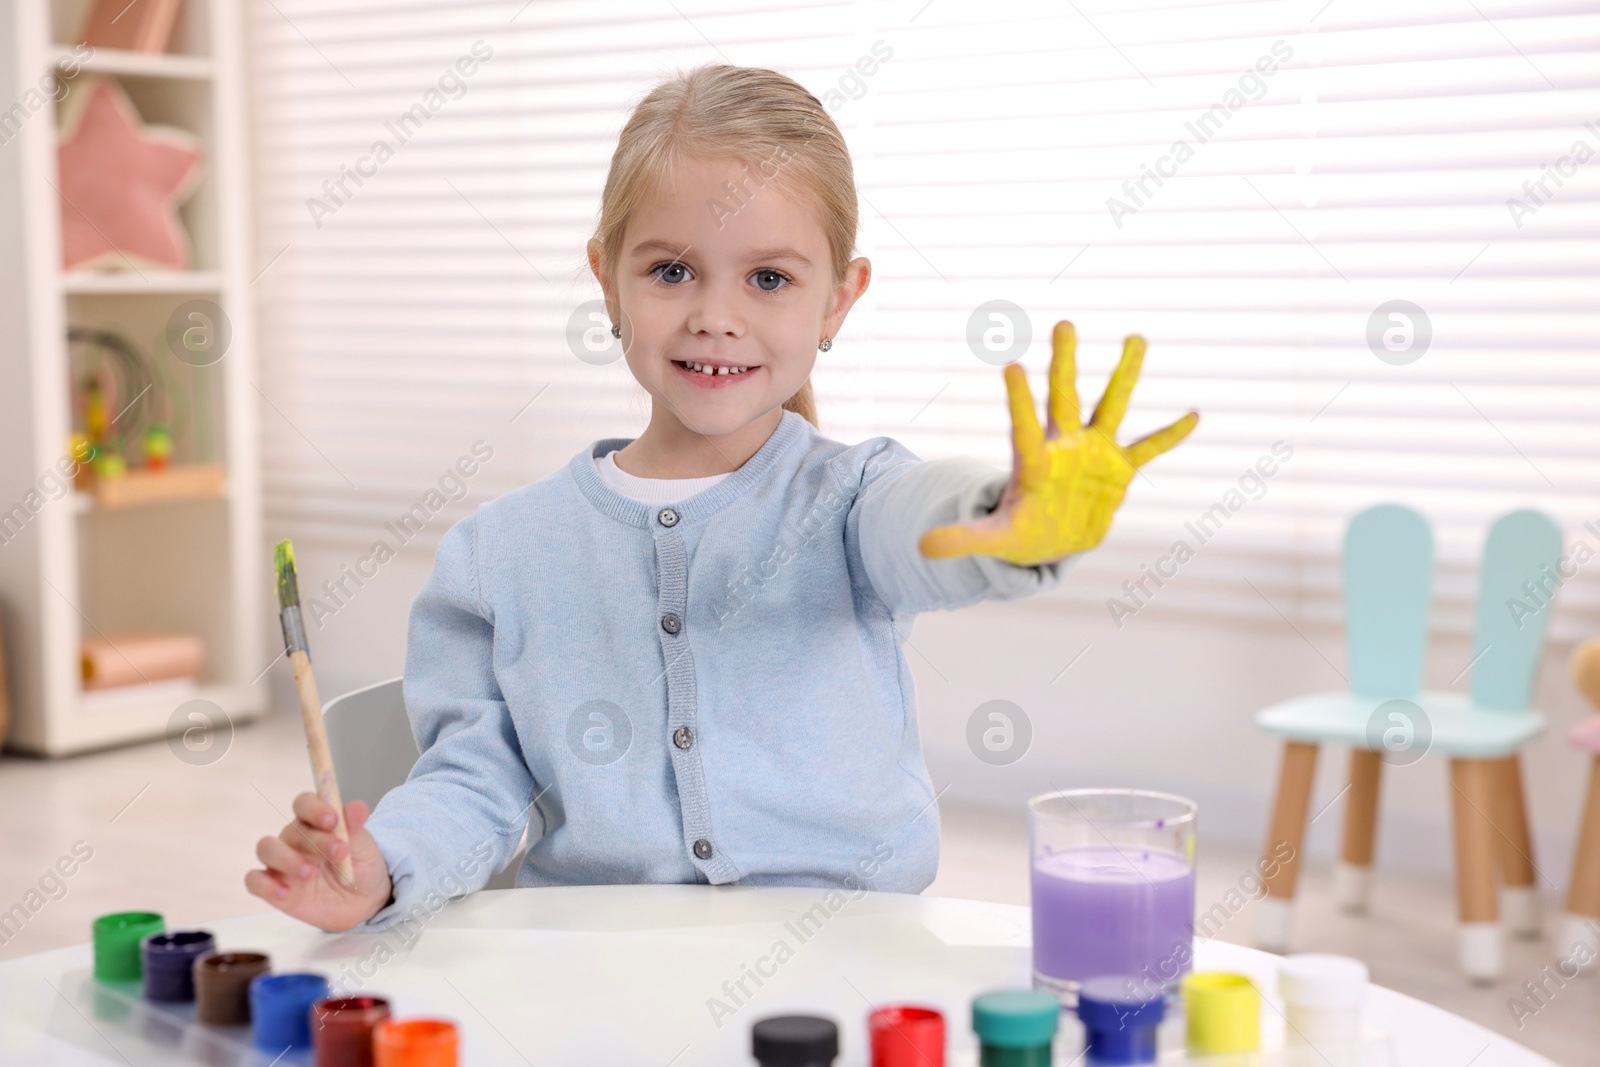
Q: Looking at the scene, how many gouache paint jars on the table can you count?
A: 12